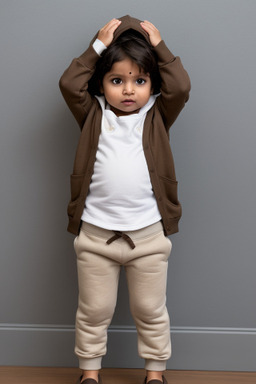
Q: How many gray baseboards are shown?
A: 1